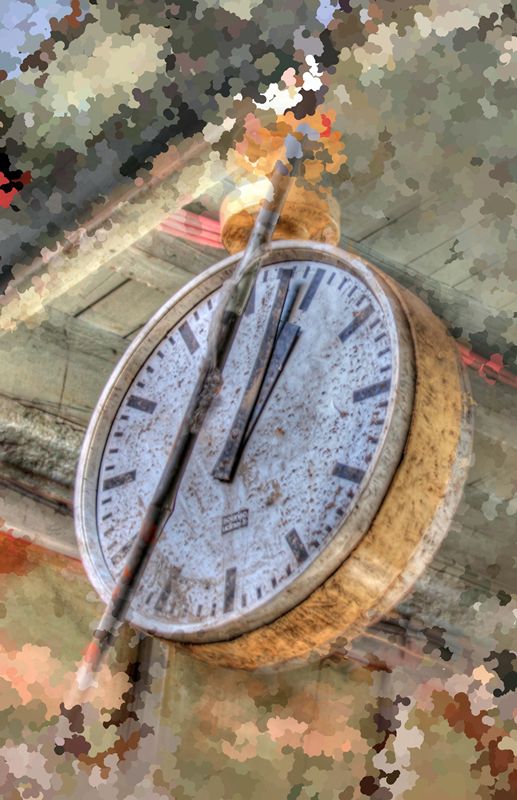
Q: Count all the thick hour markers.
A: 12